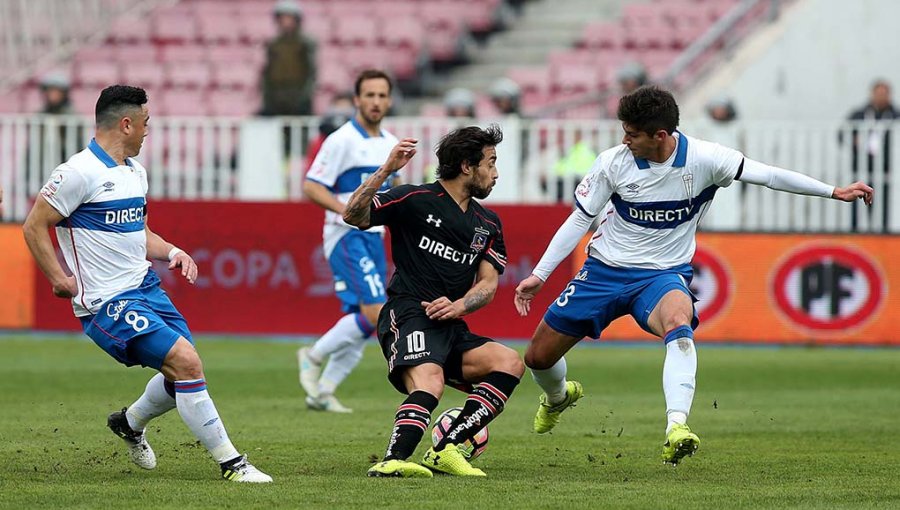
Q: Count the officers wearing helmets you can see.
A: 6